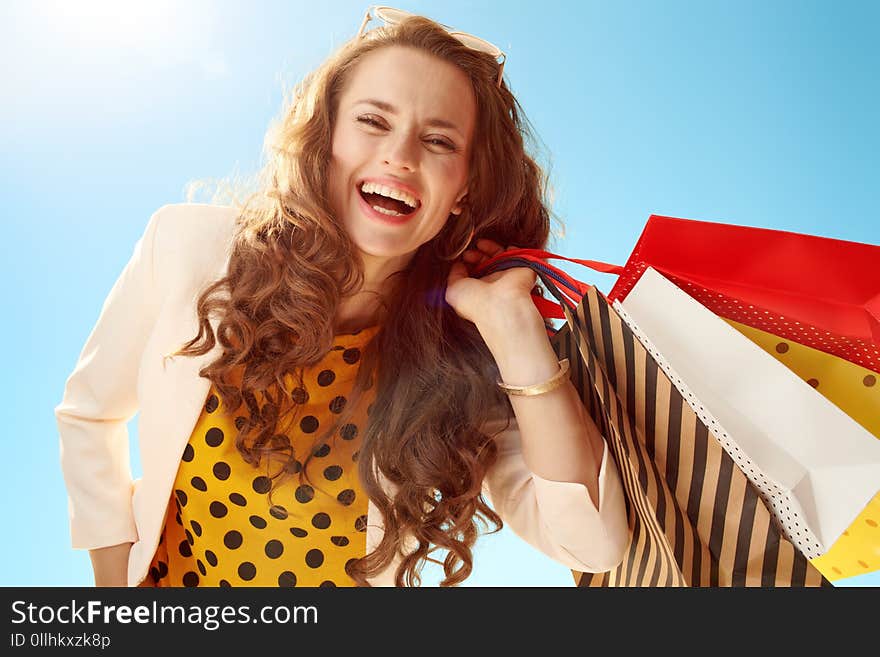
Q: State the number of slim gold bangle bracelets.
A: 1